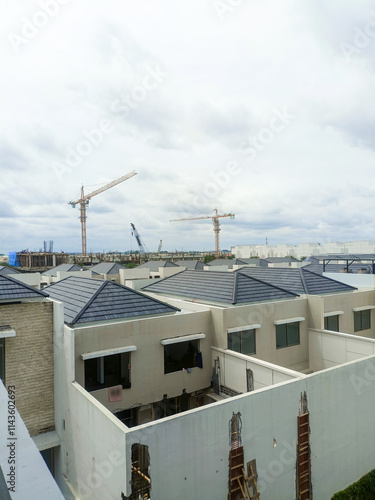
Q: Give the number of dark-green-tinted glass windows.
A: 4